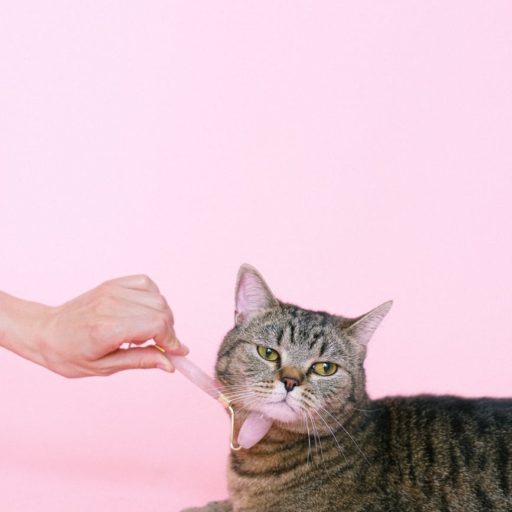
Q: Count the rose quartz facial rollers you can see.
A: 1